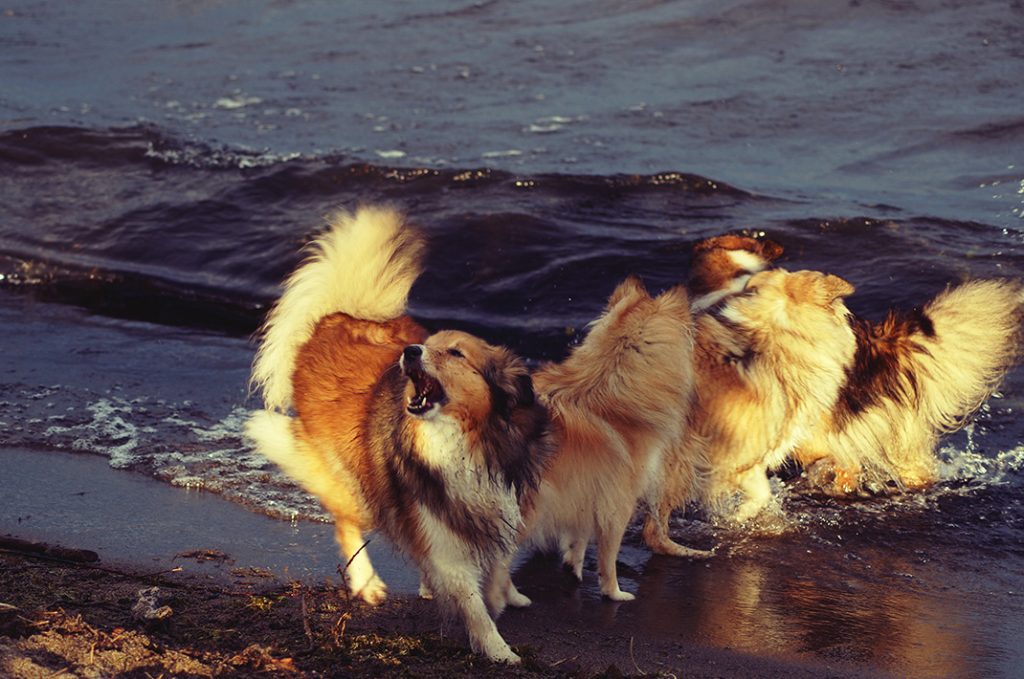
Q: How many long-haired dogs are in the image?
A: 4